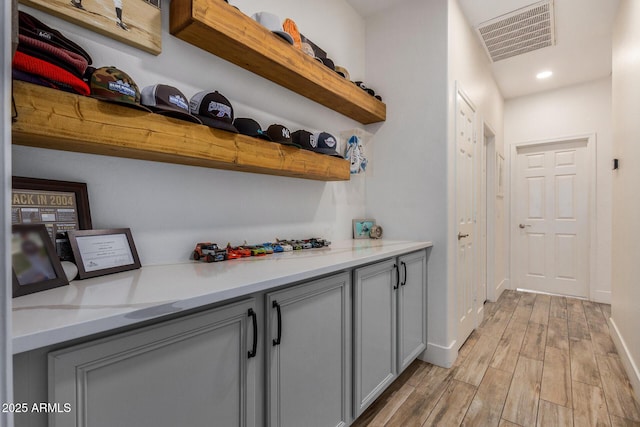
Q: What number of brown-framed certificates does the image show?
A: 1